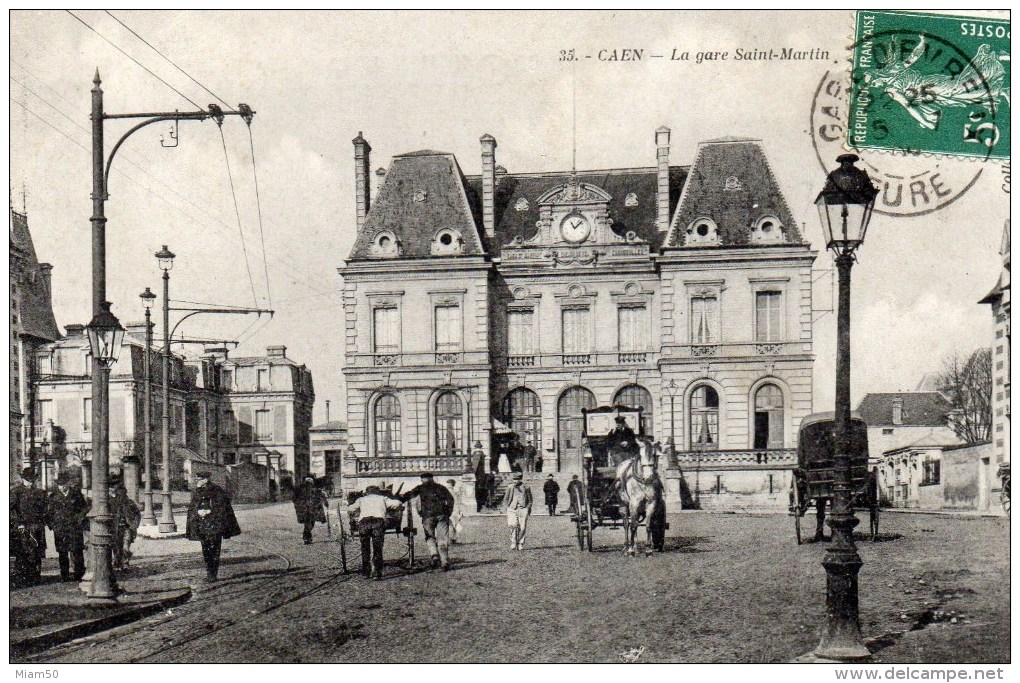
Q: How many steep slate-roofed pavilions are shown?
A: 2